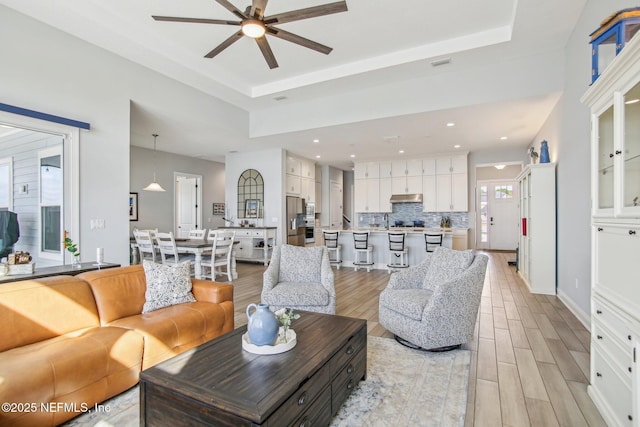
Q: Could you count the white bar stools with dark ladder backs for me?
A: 4